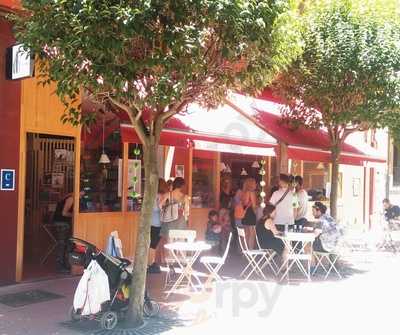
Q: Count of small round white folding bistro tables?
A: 2